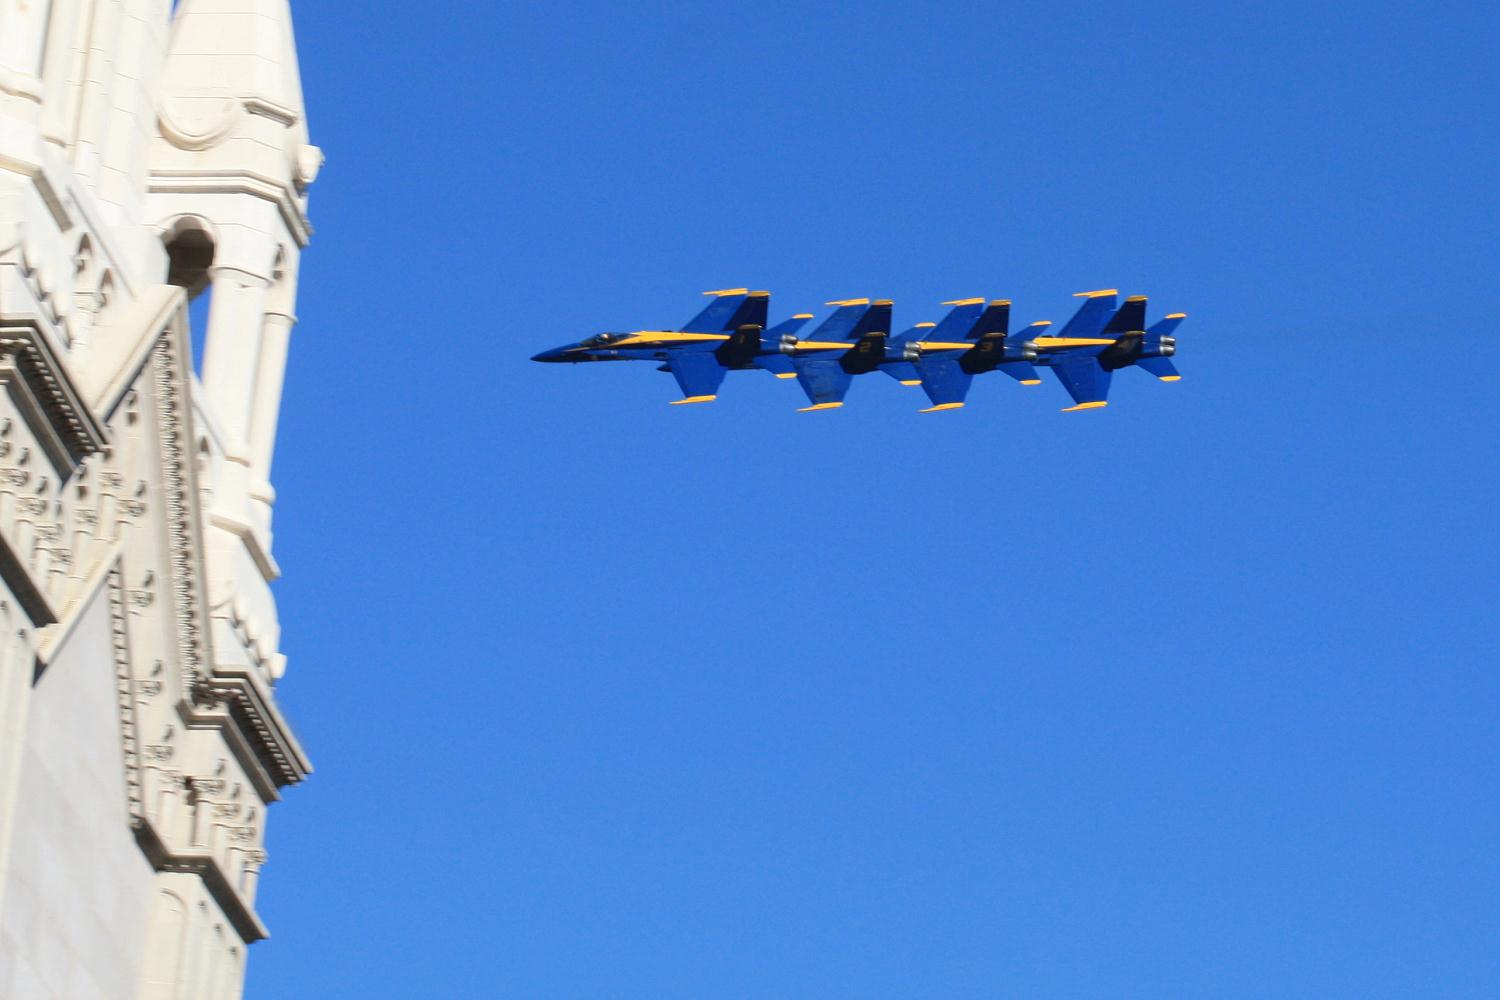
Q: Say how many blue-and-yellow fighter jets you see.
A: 4